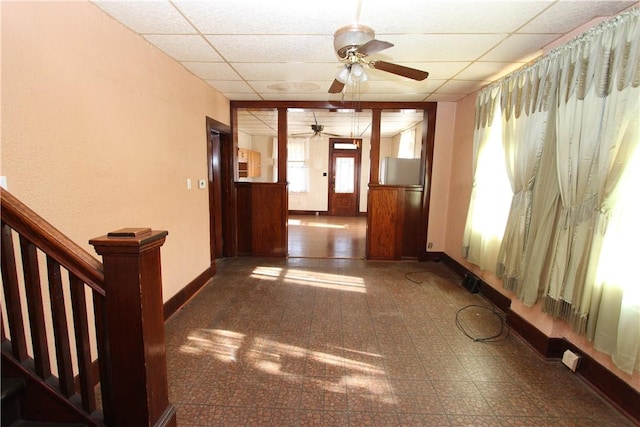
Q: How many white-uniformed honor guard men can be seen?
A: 0